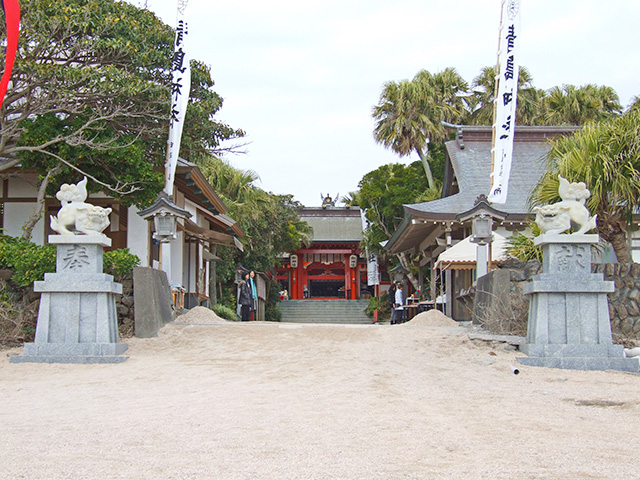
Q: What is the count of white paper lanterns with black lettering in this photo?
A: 2